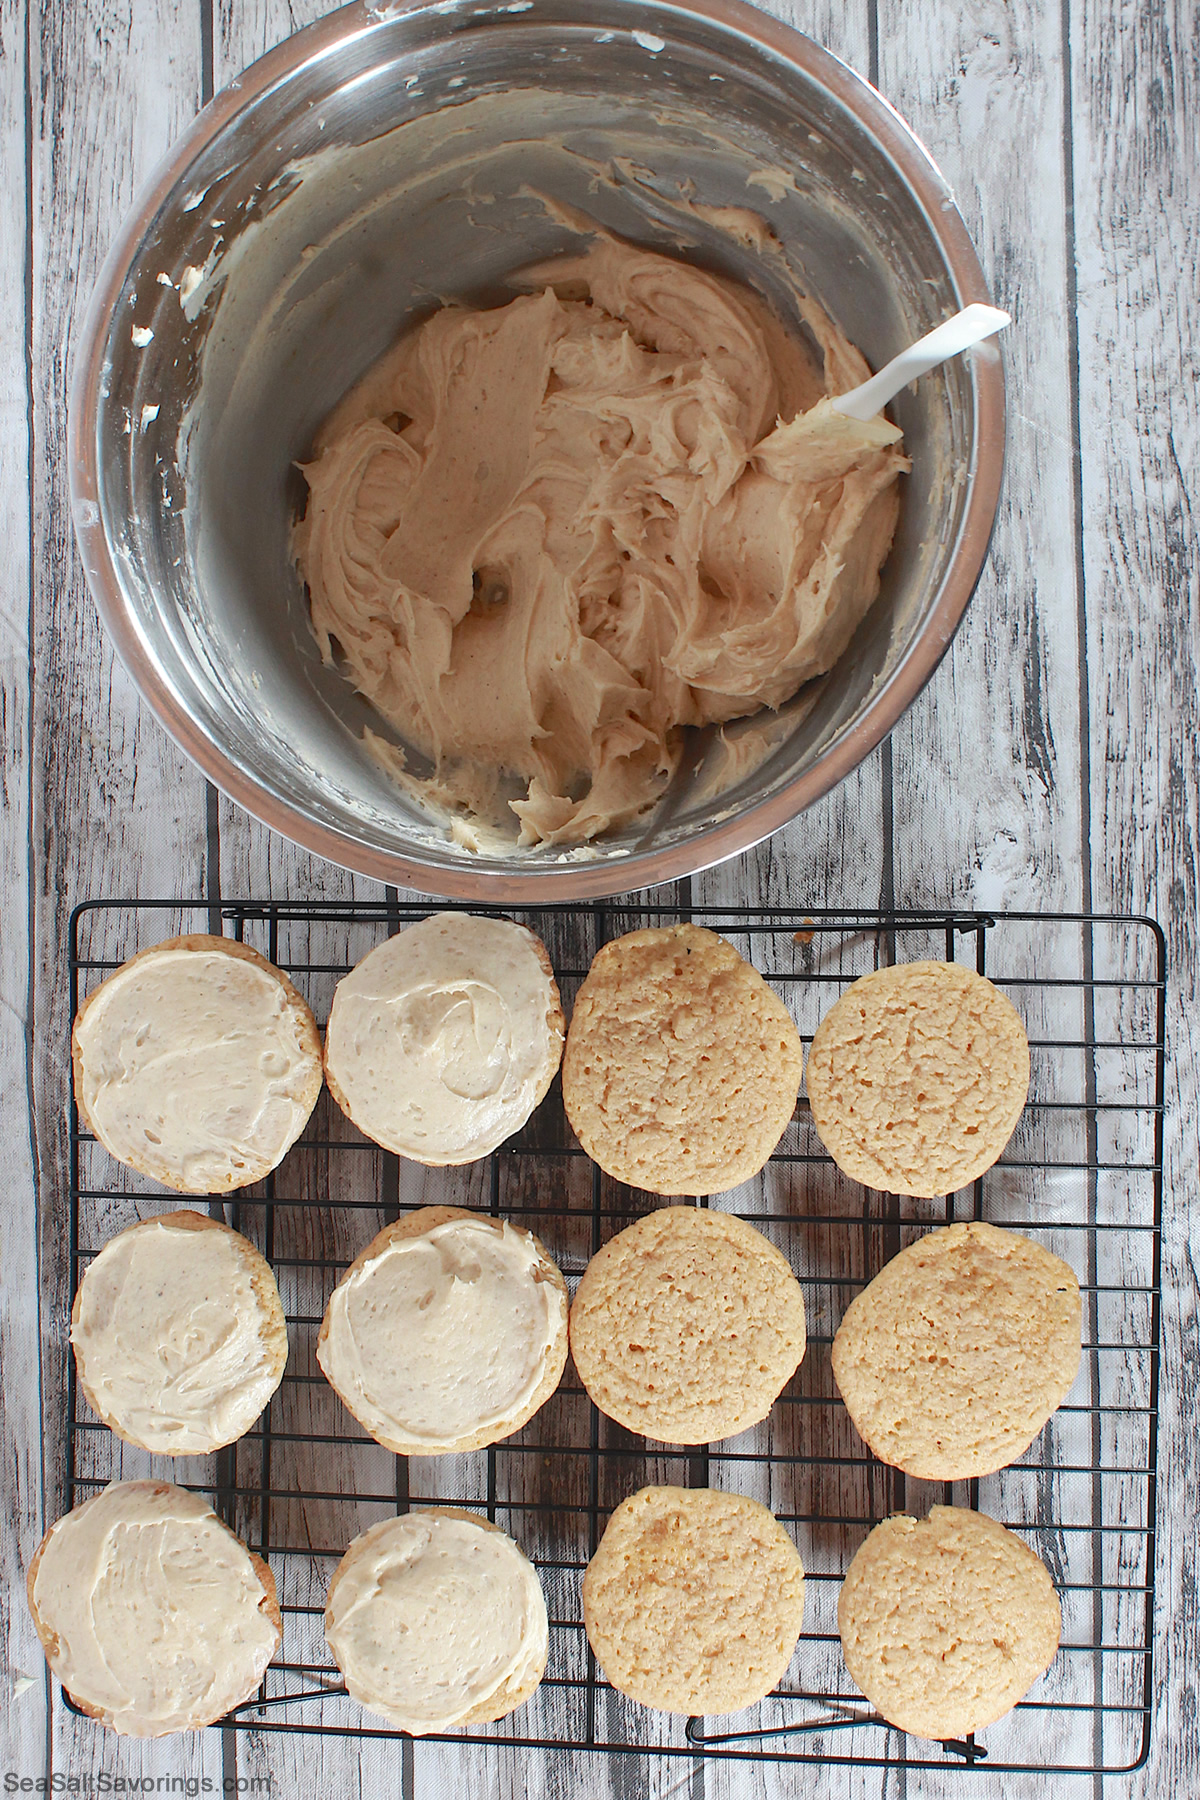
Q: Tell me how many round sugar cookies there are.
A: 12